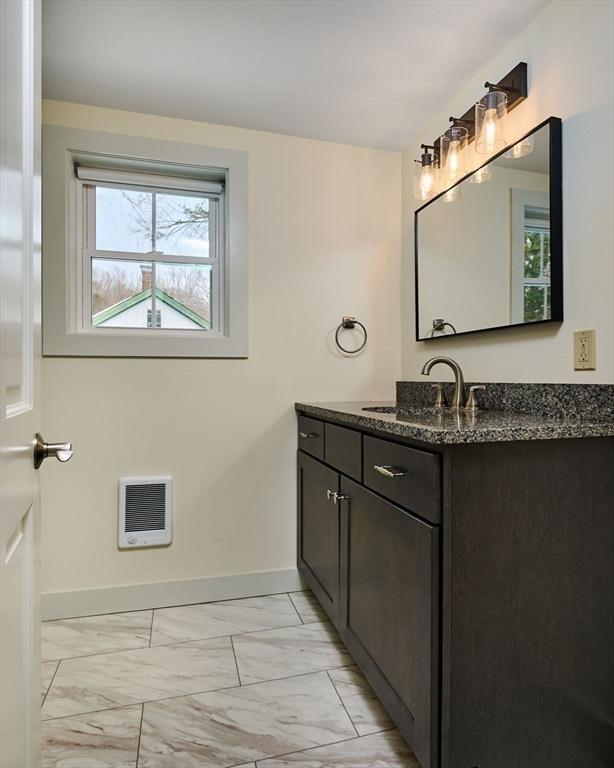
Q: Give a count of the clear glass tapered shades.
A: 3